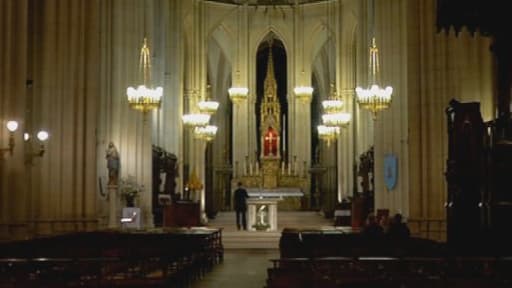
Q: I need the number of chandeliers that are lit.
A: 10